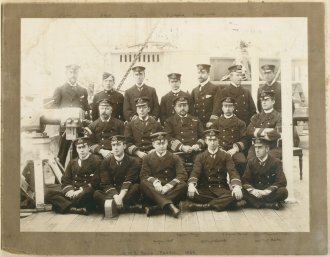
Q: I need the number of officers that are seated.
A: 10